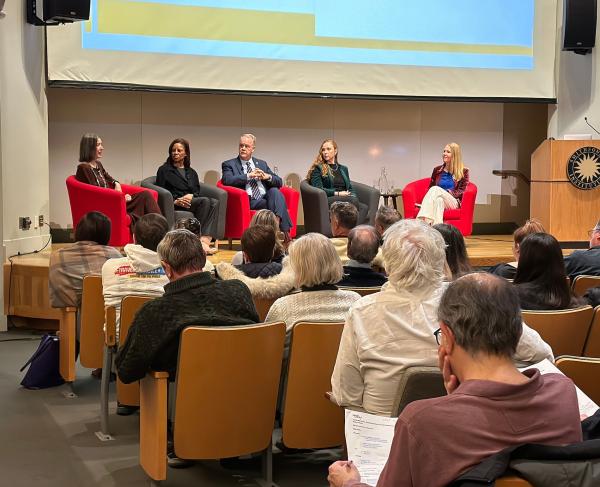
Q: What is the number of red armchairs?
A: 3